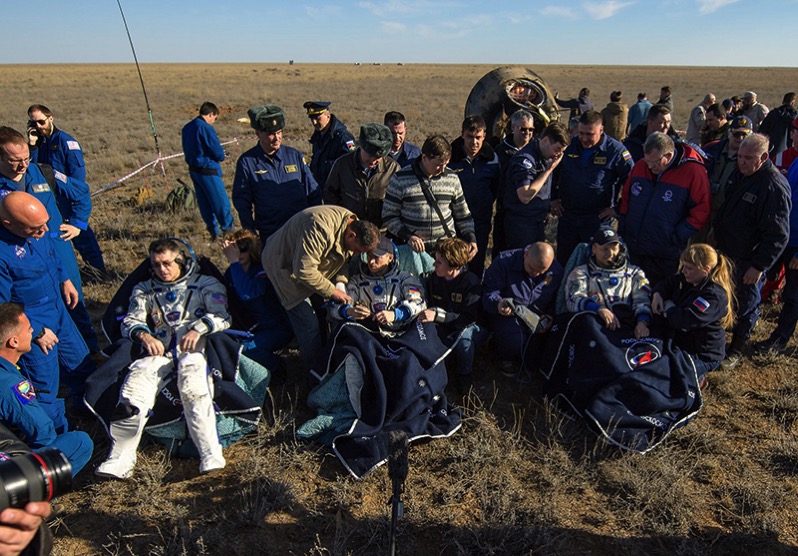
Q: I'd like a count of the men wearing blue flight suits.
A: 5